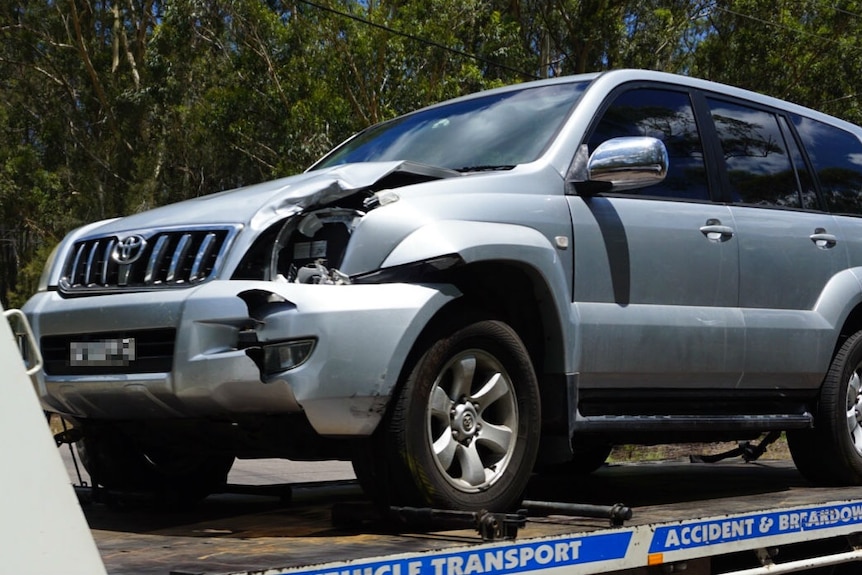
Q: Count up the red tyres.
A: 0